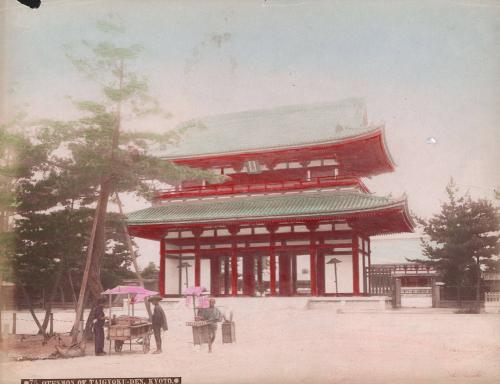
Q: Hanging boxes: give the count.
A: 2